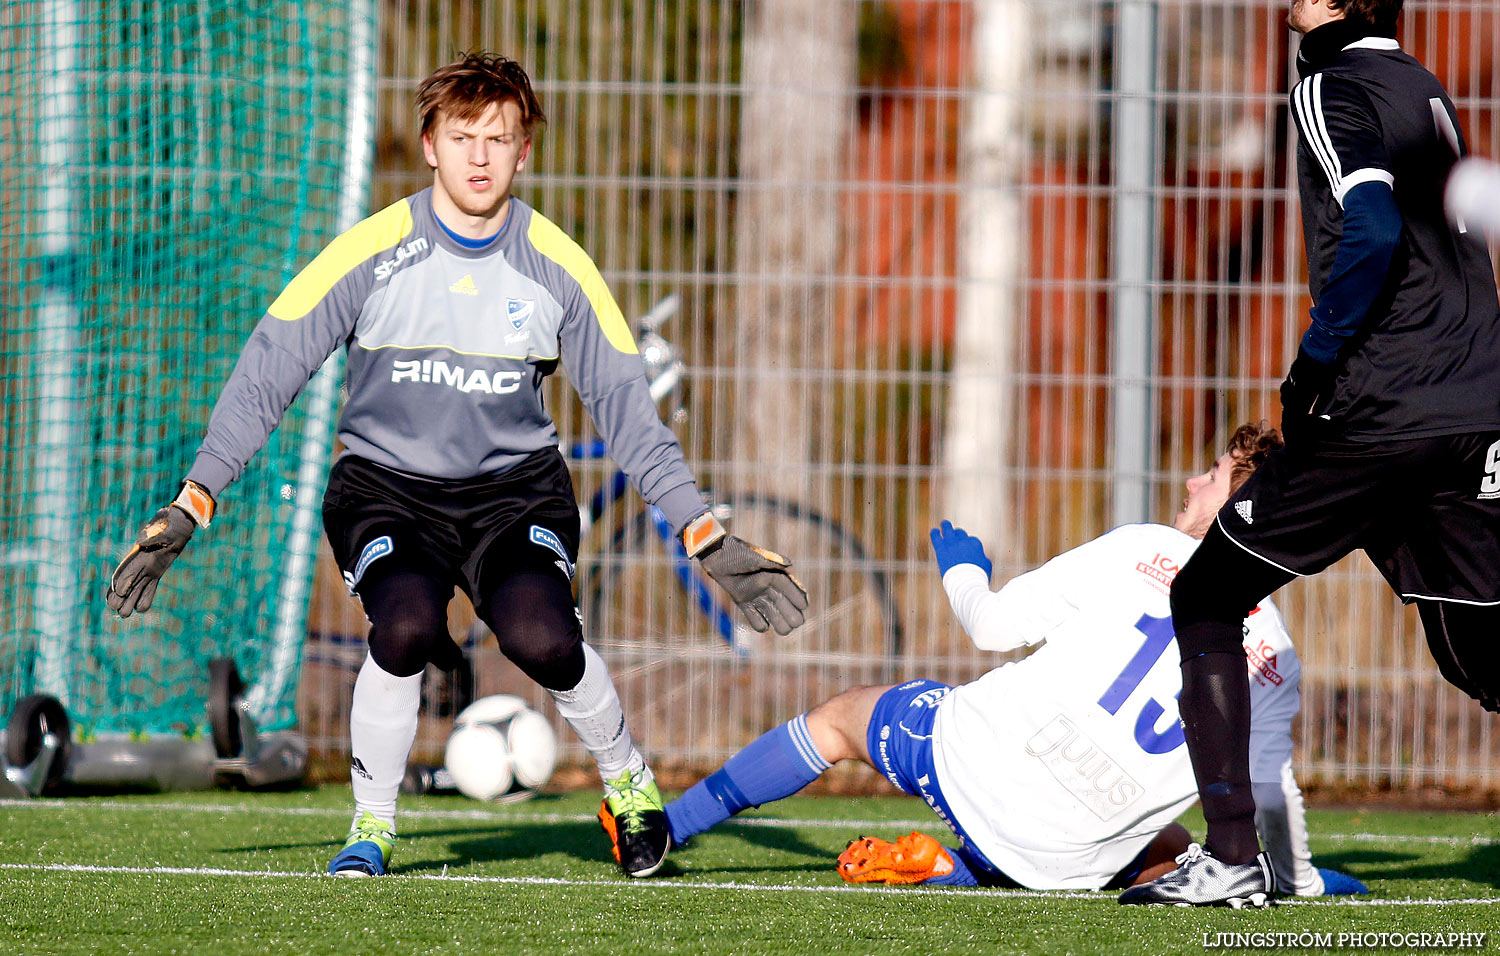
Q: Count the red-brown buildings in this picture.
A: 1